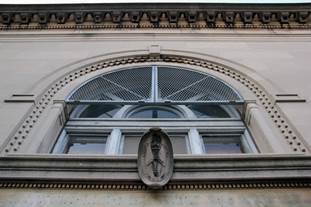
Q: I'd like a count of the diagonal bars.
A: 2